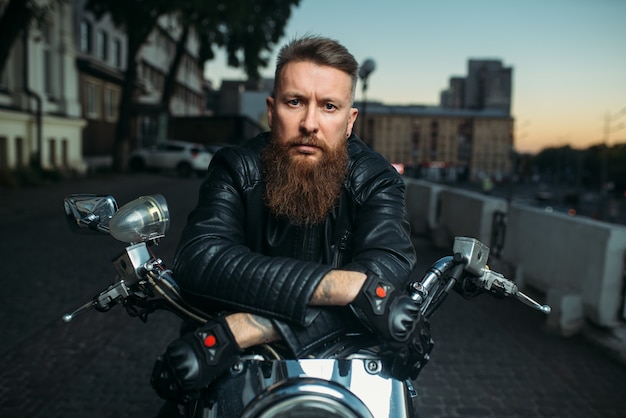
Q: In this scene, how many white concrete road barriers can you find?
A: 3